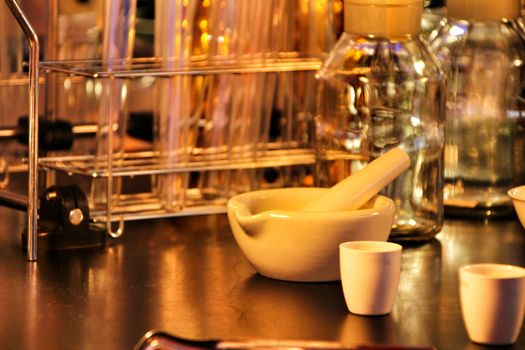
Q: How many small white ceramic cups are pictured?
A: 2